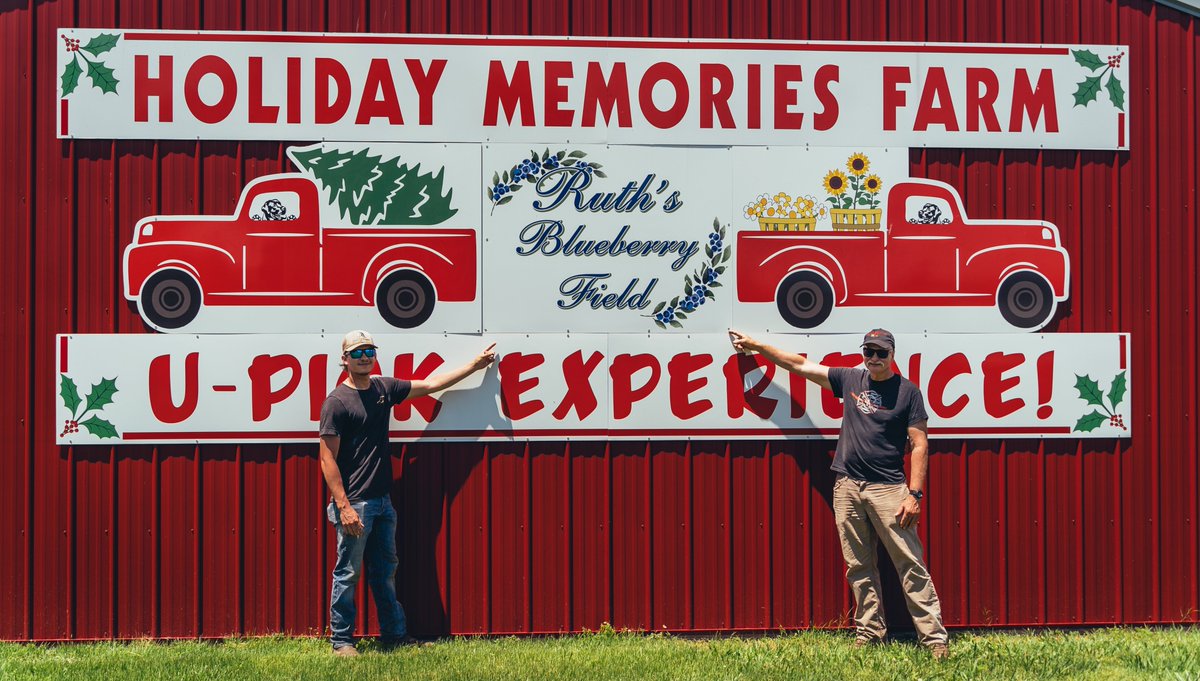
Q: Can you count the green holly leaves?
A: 12